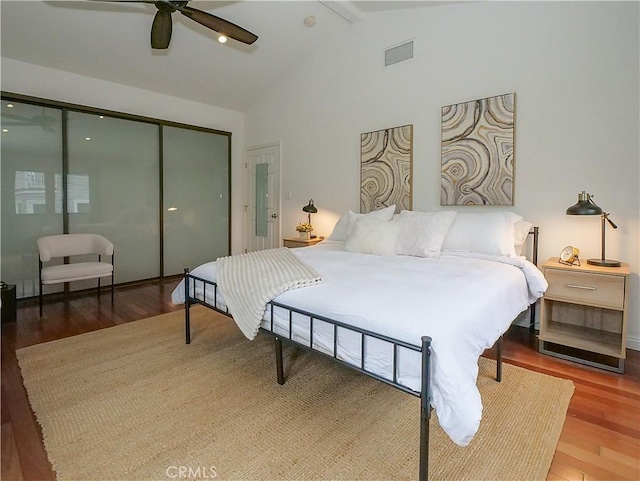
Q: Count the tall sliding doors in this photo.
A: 3